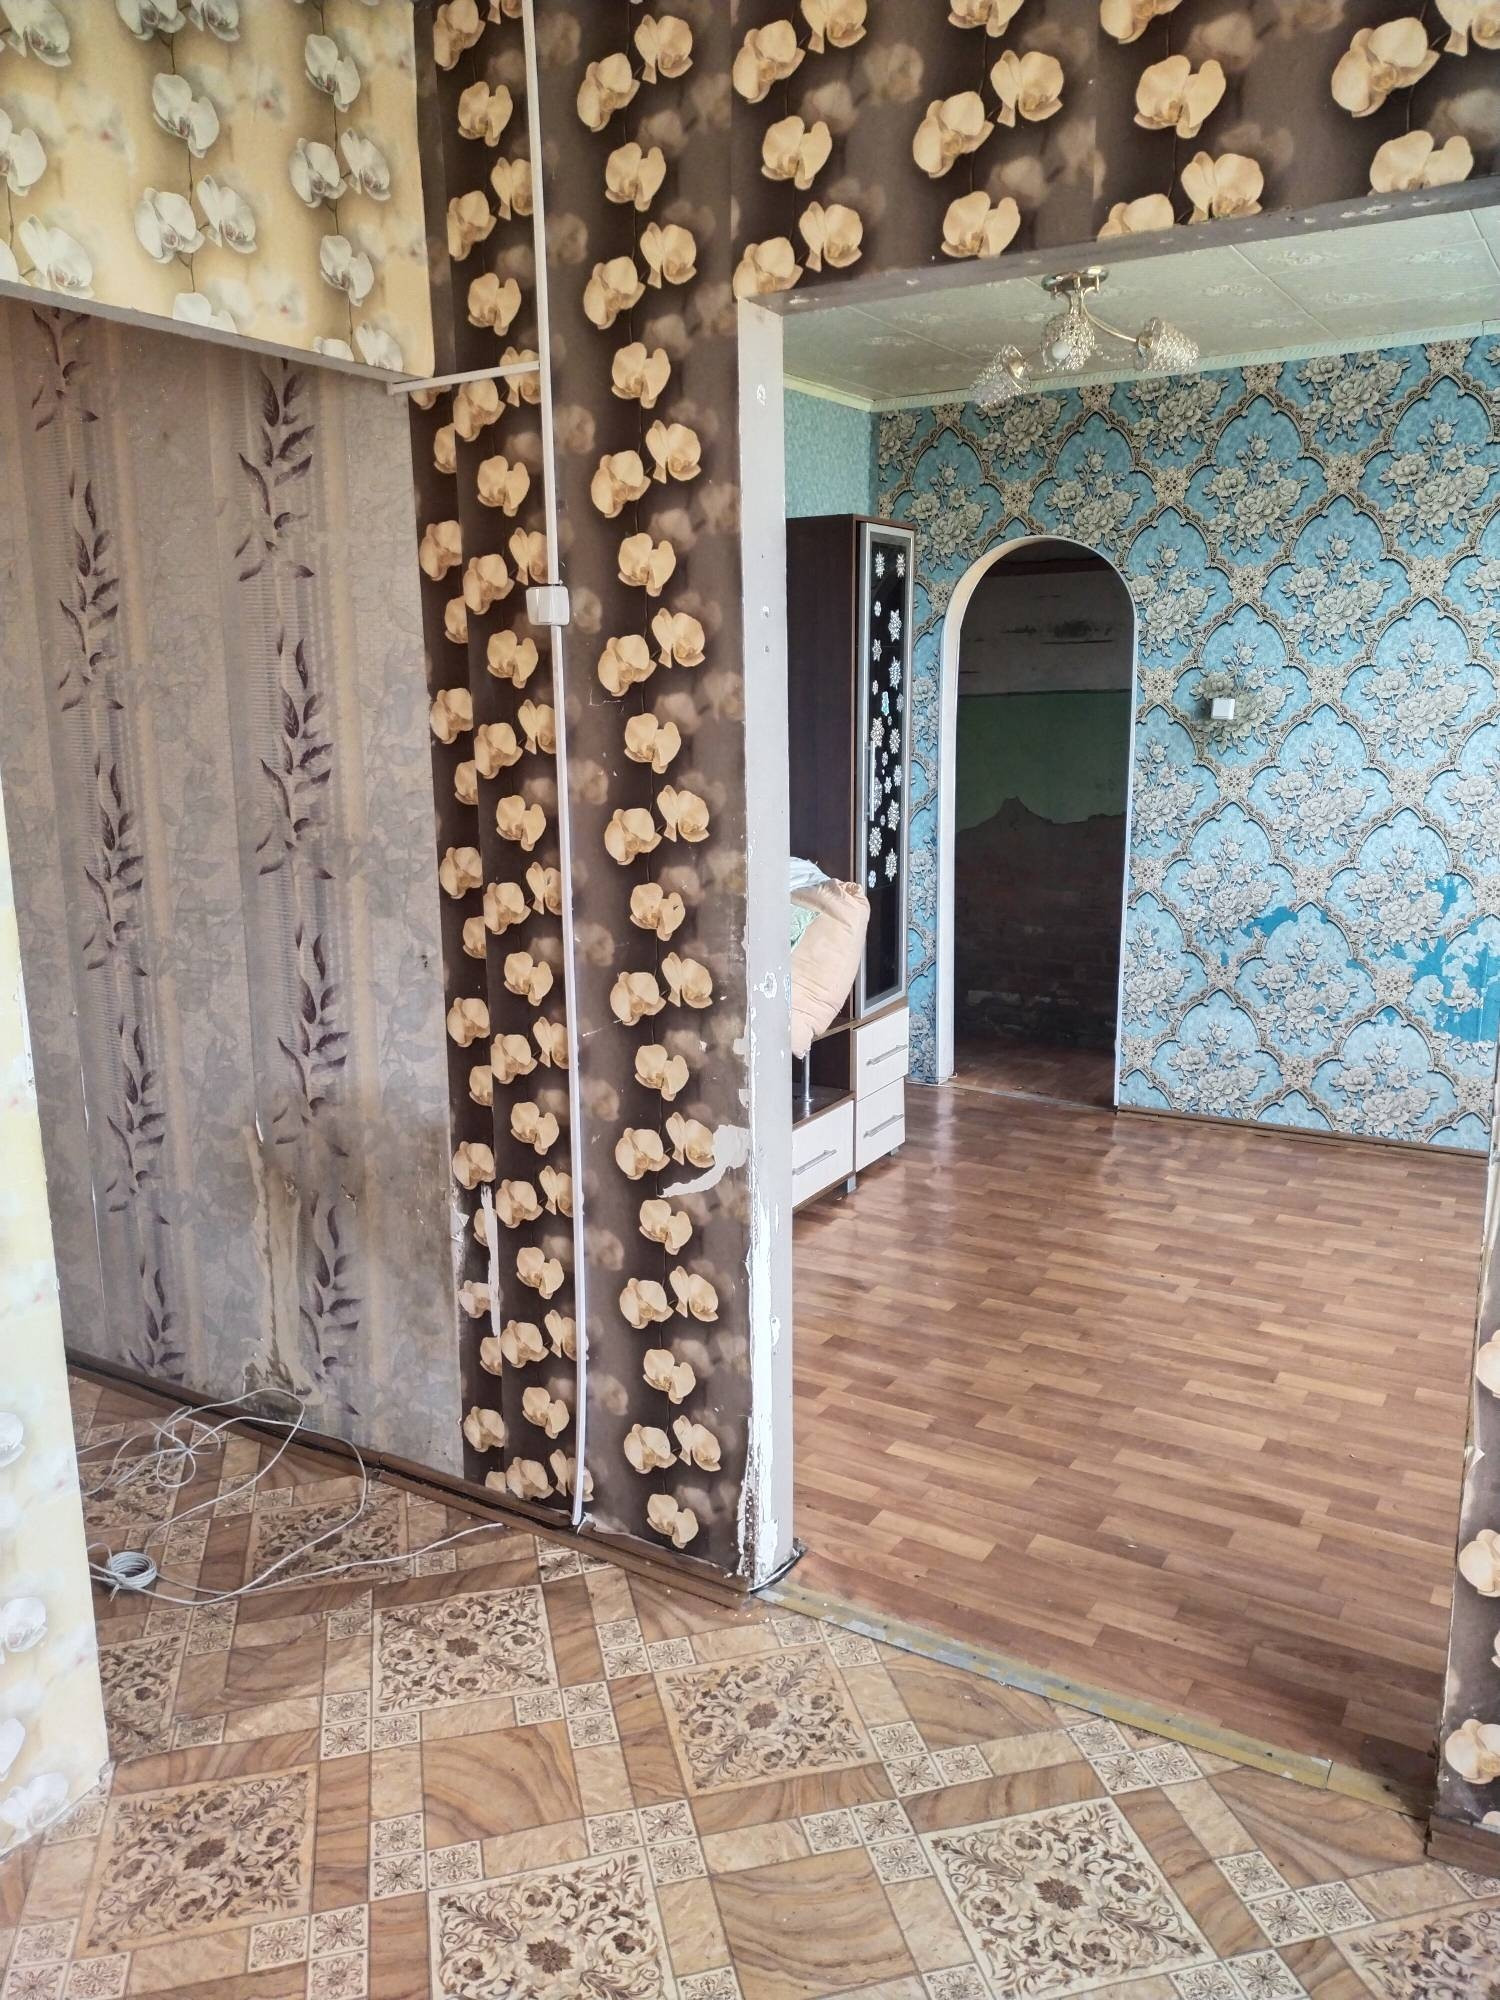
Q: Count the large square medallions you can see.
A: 9